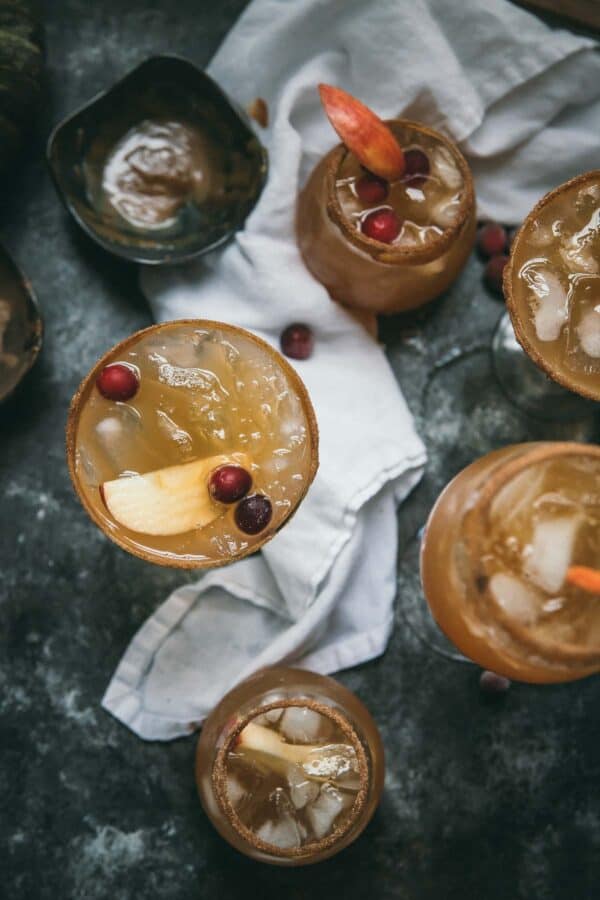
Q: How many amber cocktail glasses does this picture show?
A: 5